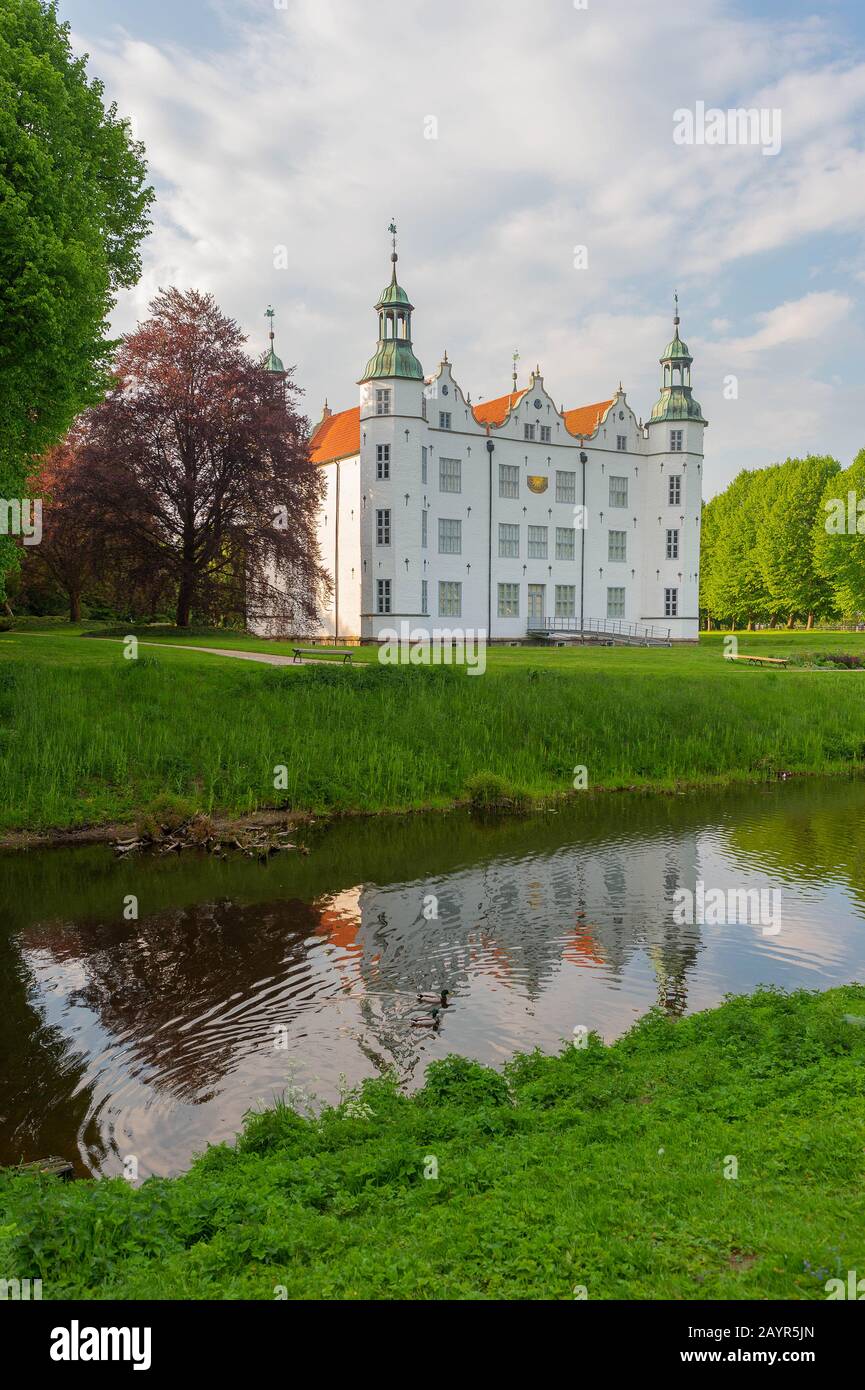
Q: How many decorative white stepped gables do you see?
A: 3